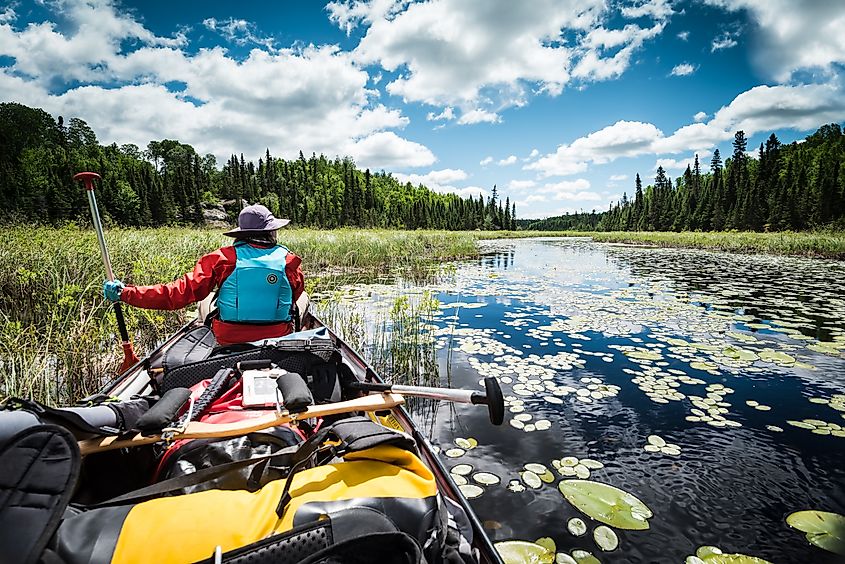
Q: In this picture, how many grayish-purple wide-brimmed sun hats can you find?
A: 1